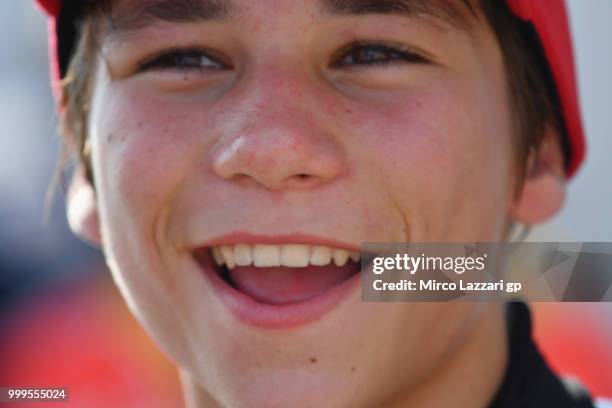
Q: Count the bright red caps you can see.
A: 1